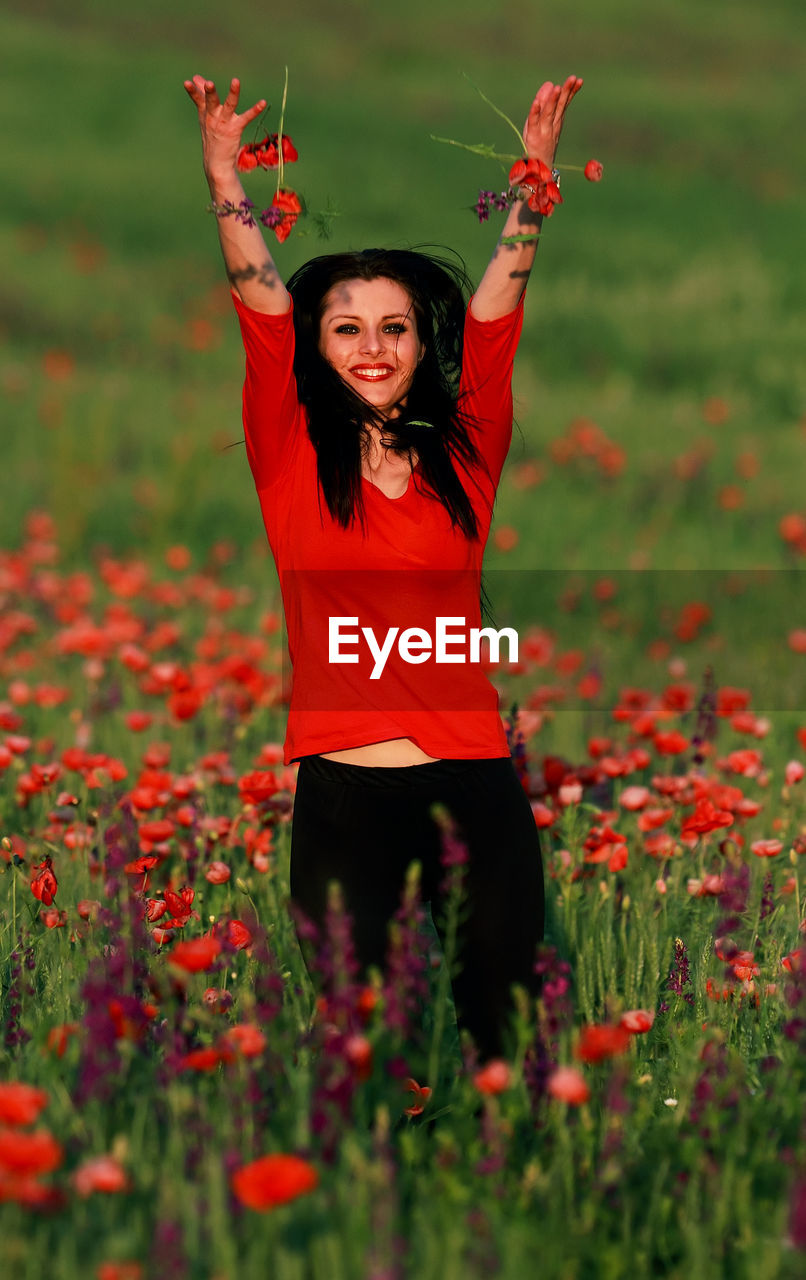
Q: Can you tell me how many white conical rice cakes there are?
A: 0